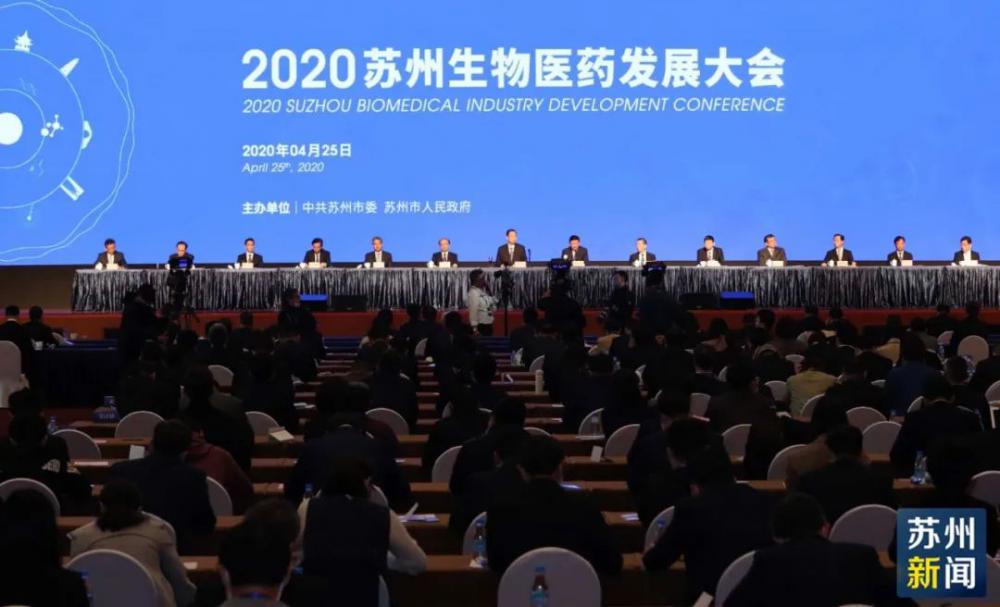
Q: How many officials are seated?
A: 14